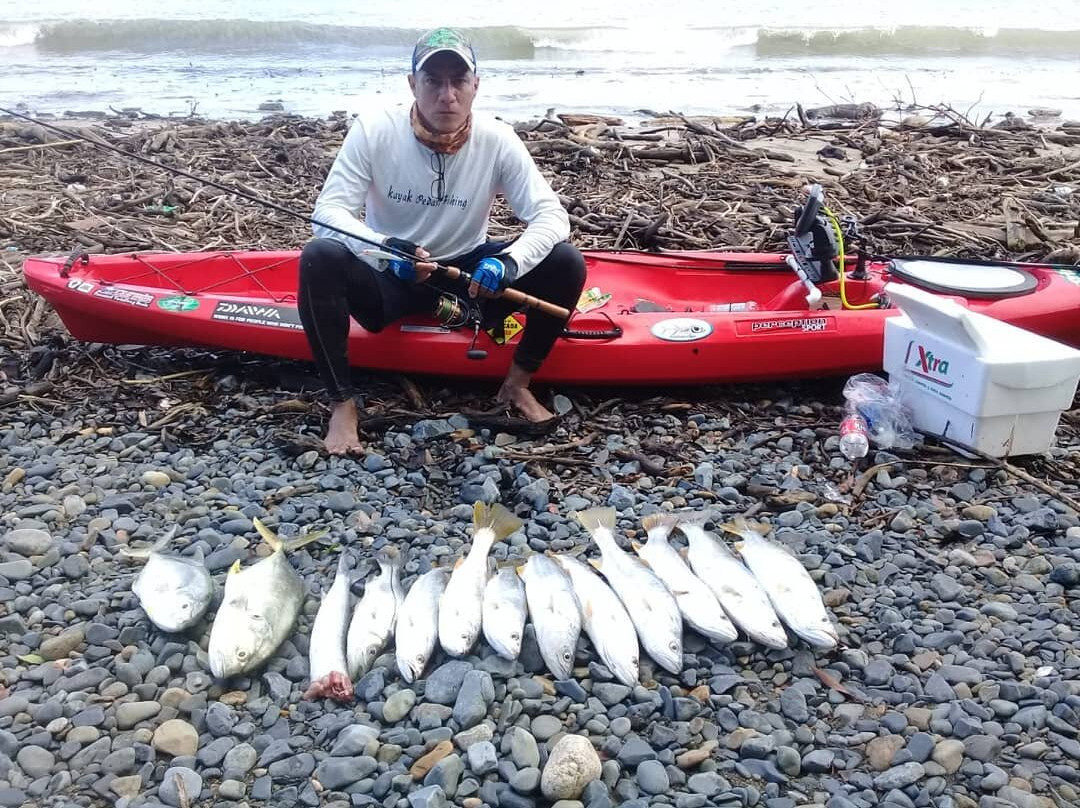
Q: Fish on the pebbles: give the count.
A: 13